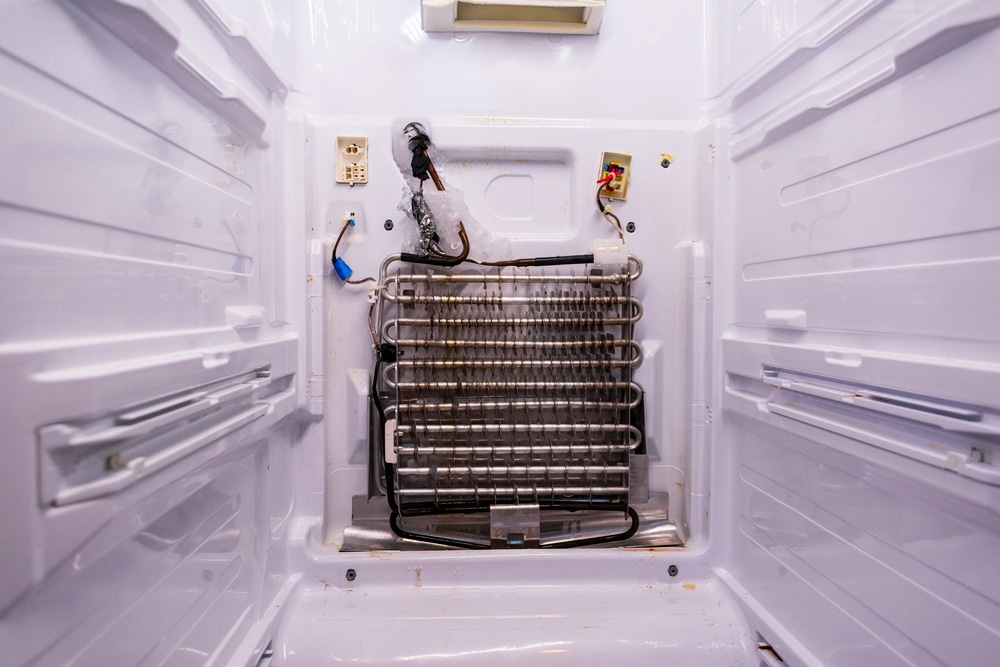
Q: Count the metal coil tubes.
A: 11